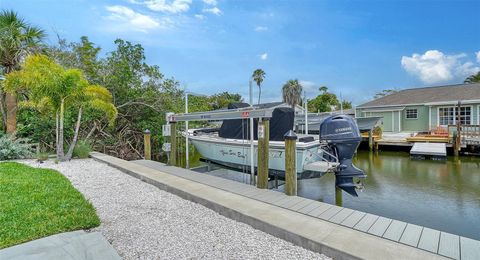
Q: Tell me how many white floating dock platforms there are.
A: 1